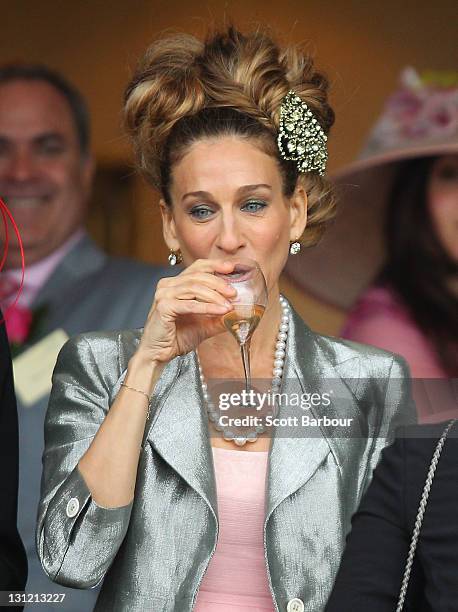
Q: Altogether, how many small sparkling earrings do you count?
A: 2